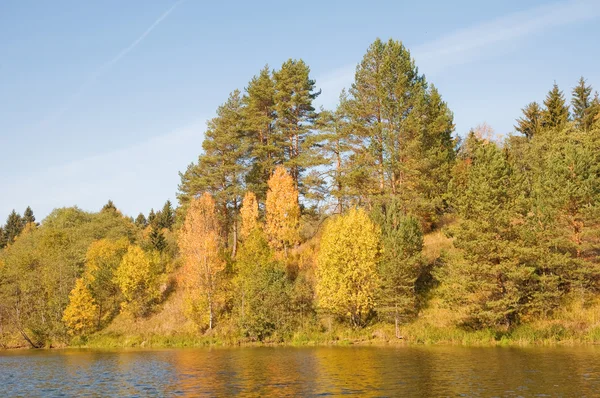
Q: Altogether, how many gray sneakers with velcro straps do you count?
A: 0